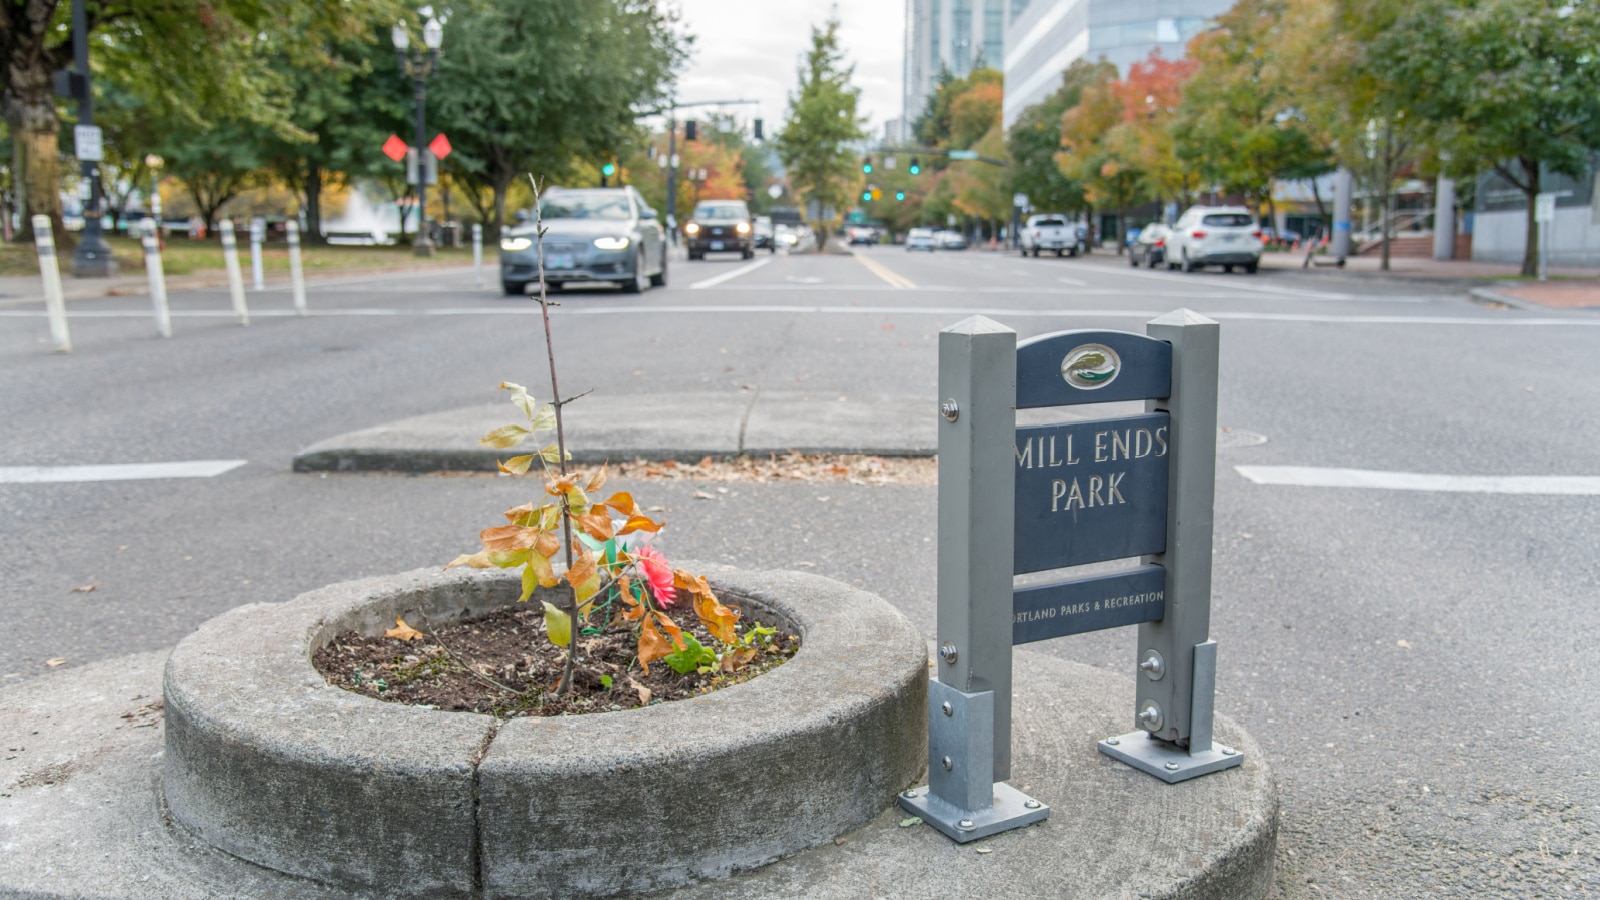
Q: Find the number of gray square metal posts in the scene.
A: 2